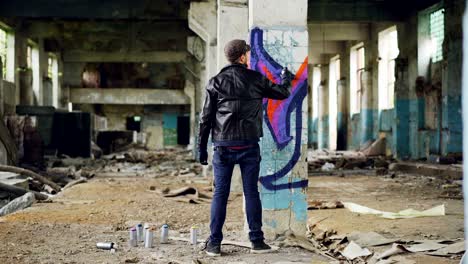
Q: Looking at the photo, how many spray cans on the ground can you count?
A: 7